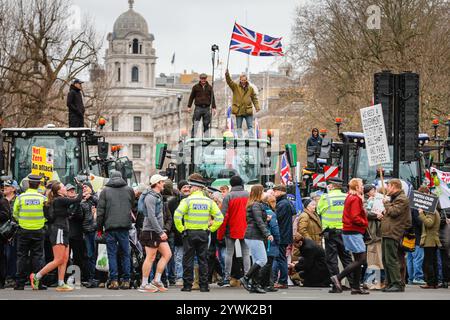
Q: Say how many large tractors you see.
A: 3